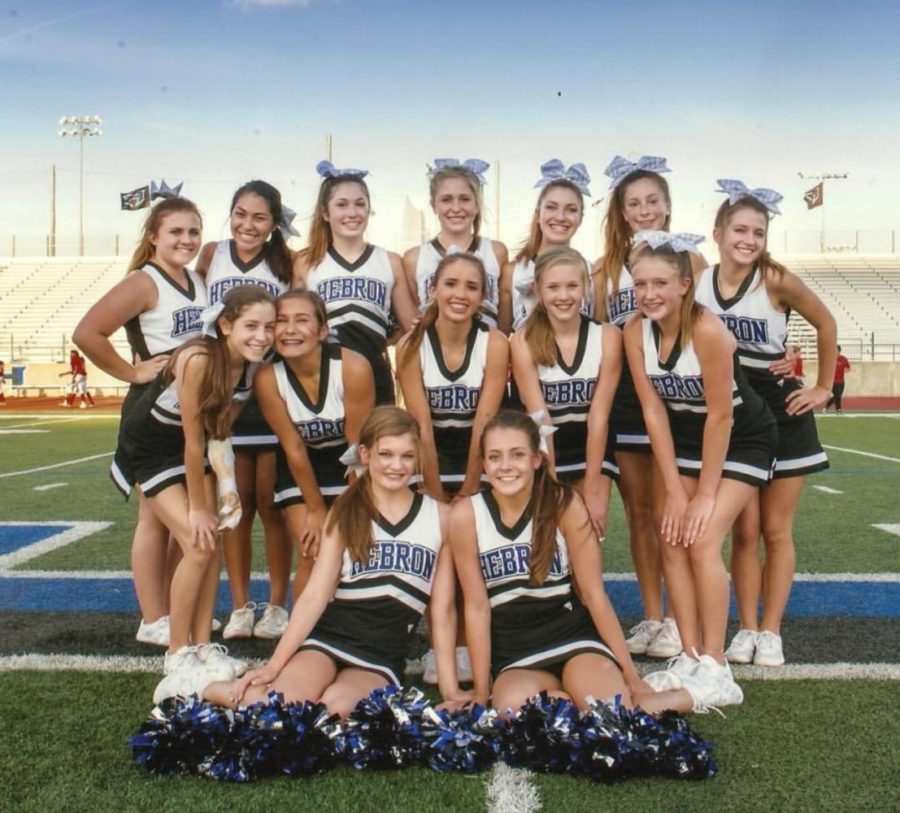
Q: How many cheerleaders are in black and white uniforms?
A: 14